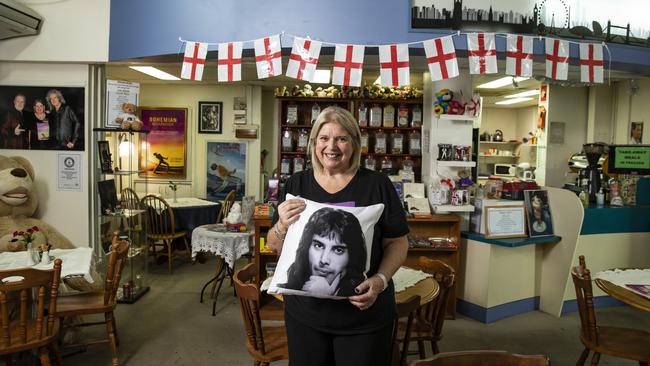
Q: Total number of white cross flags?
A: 11